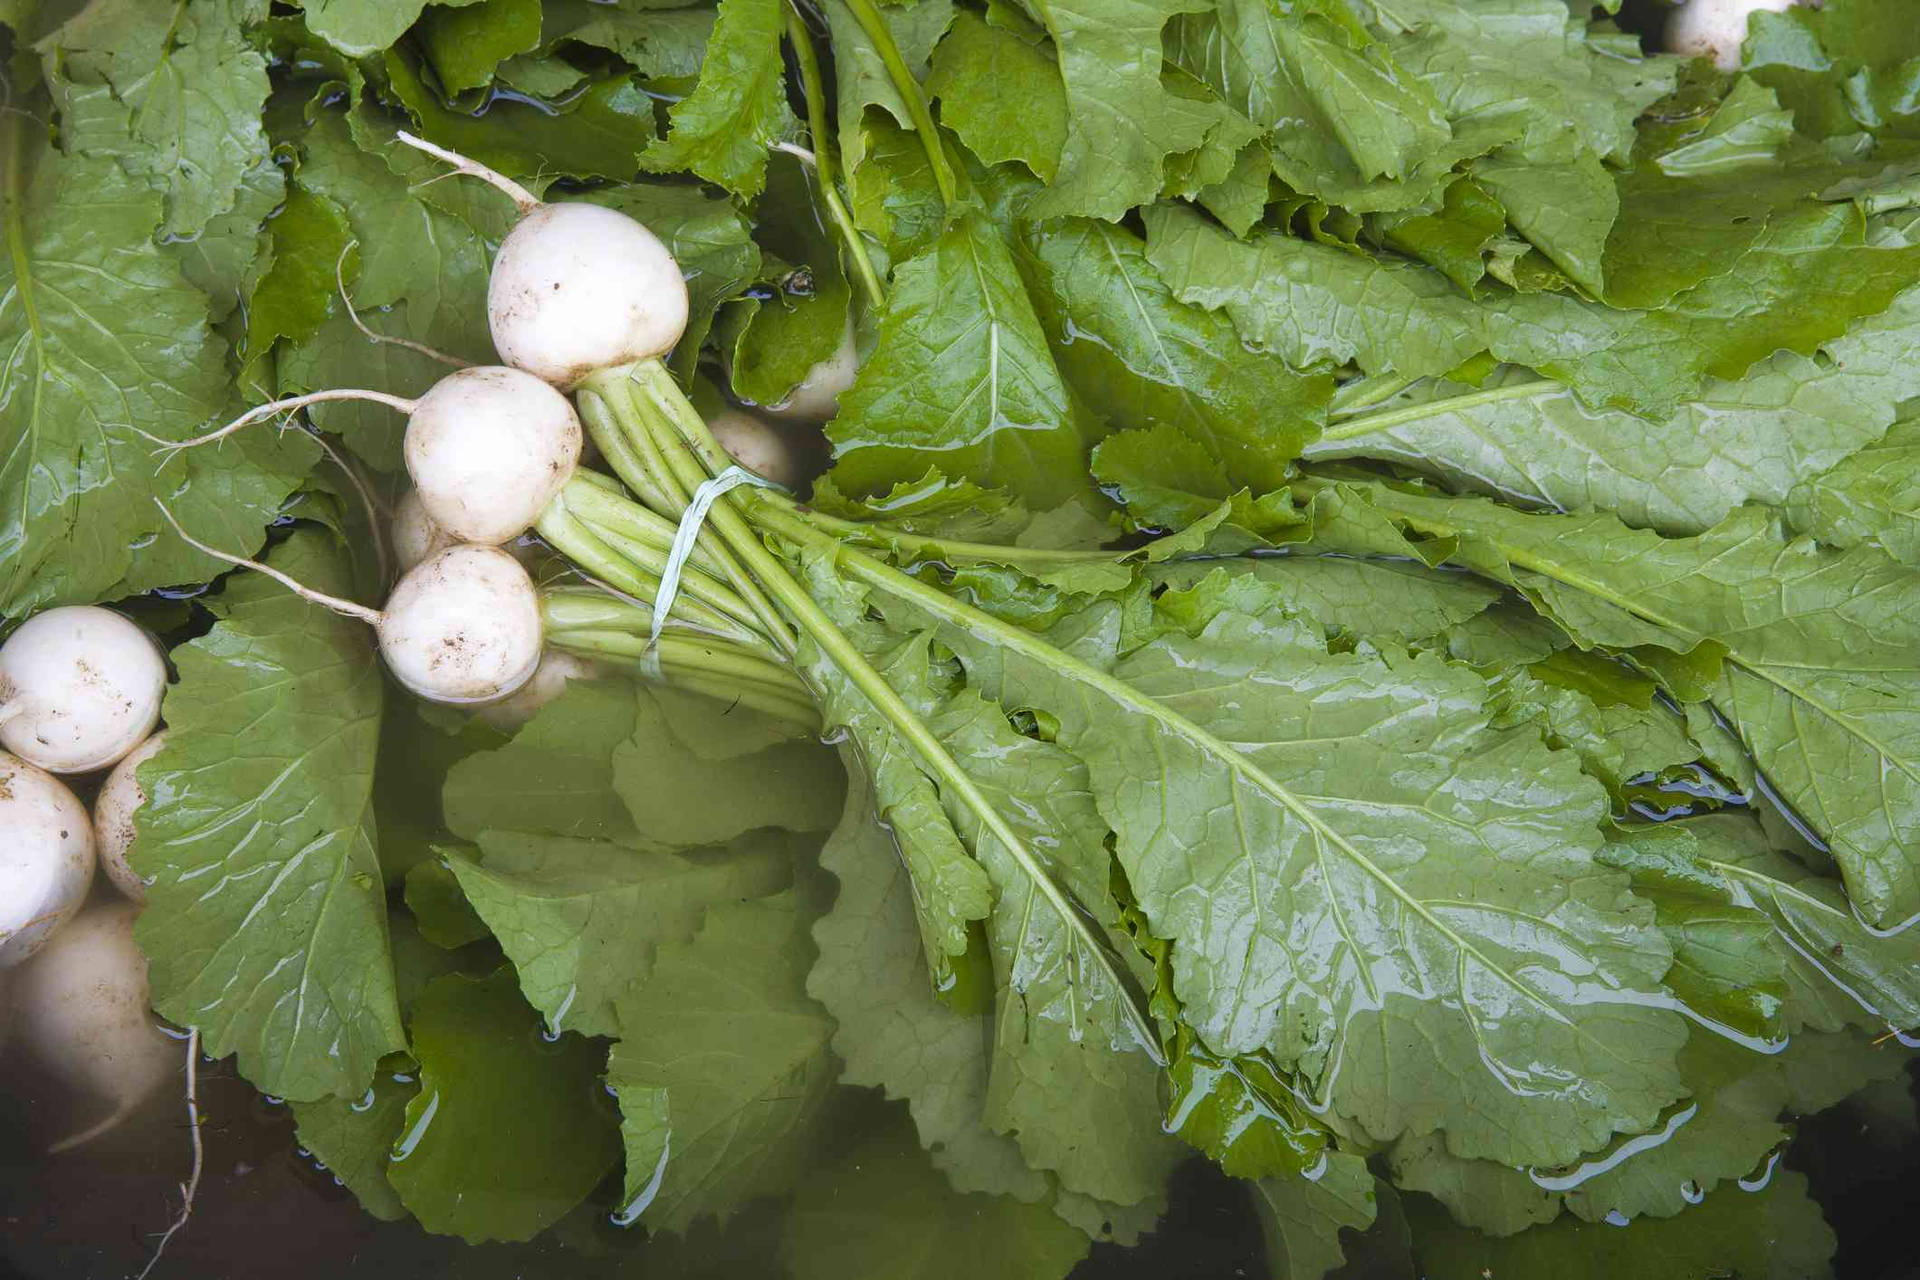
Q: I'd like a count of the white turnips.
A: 12